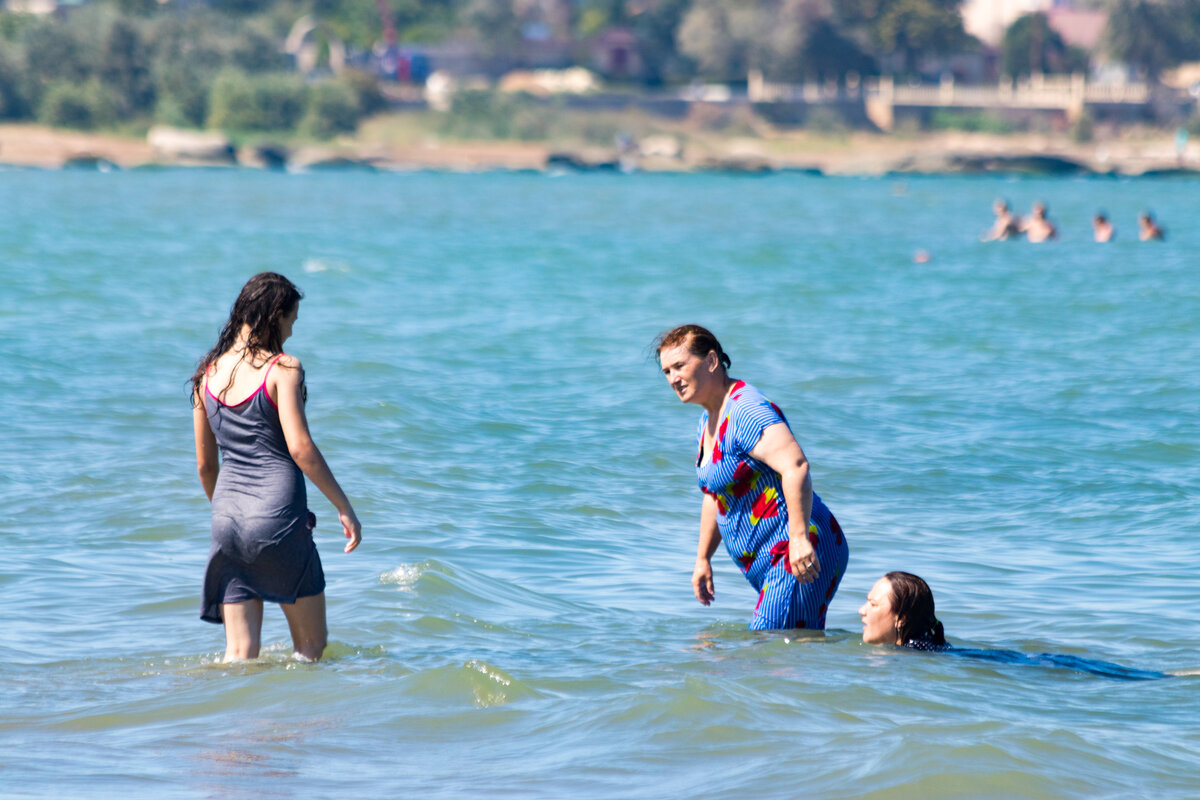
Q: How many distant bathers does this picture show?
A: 4